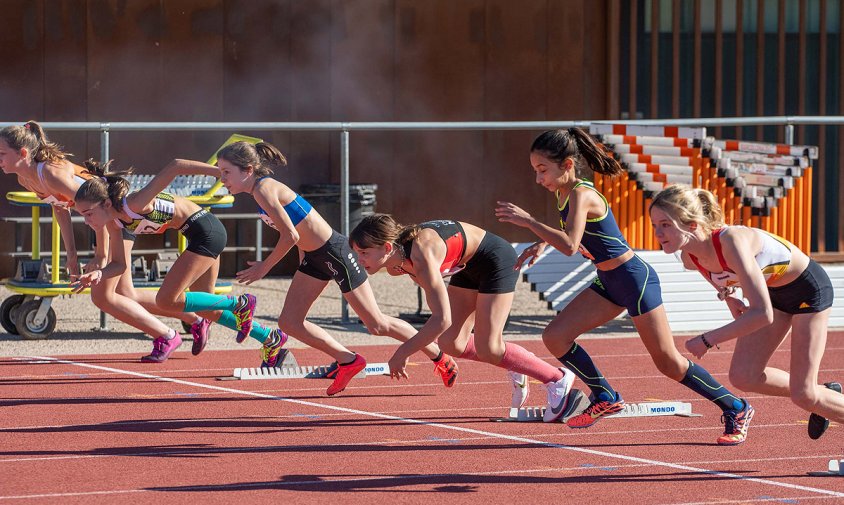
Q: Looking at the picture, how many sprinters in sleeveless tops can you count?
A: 6